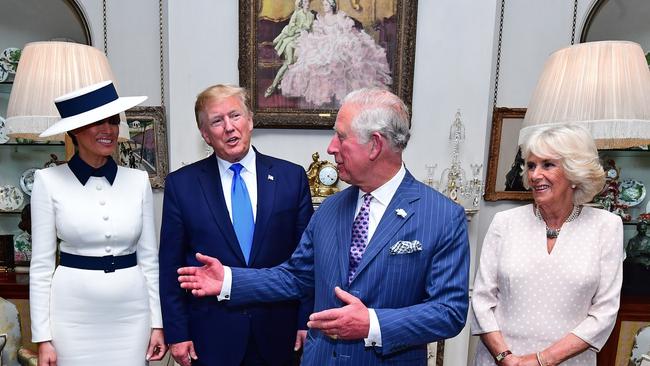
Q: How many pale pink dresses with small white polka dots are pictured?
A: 1